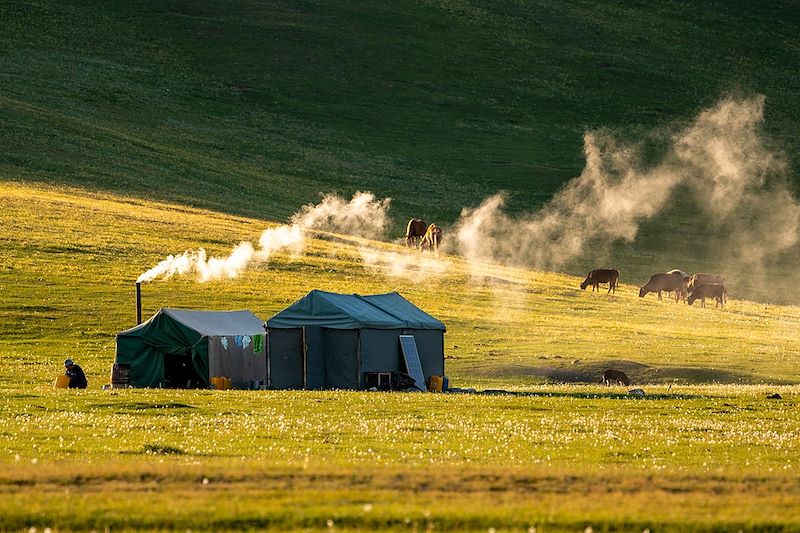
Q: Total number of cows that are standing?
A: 8